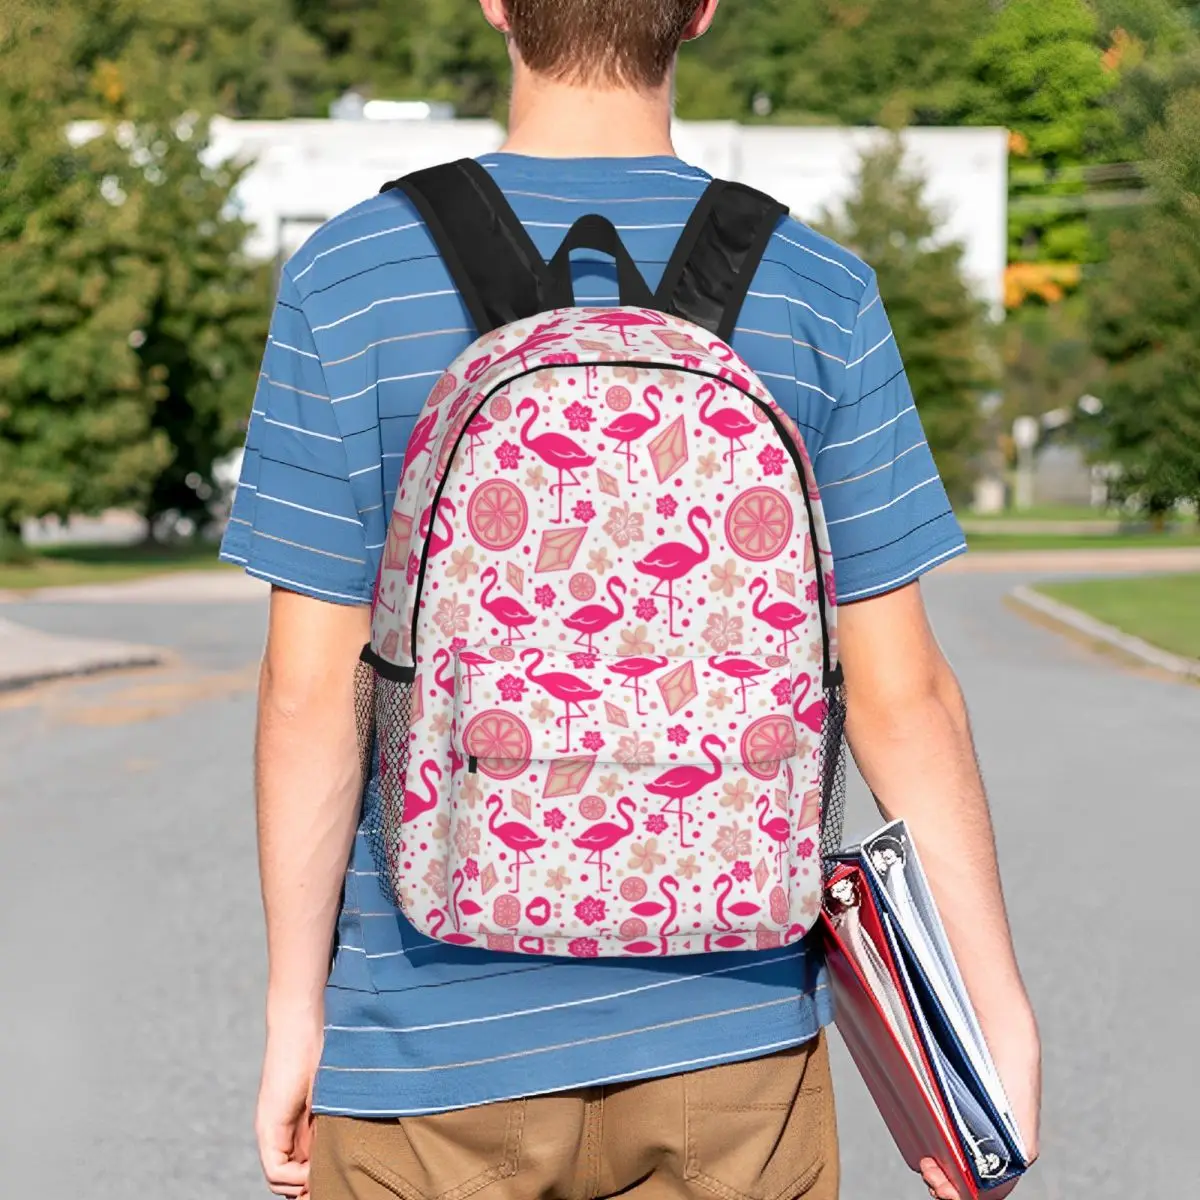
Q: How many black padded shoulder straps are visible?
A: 2